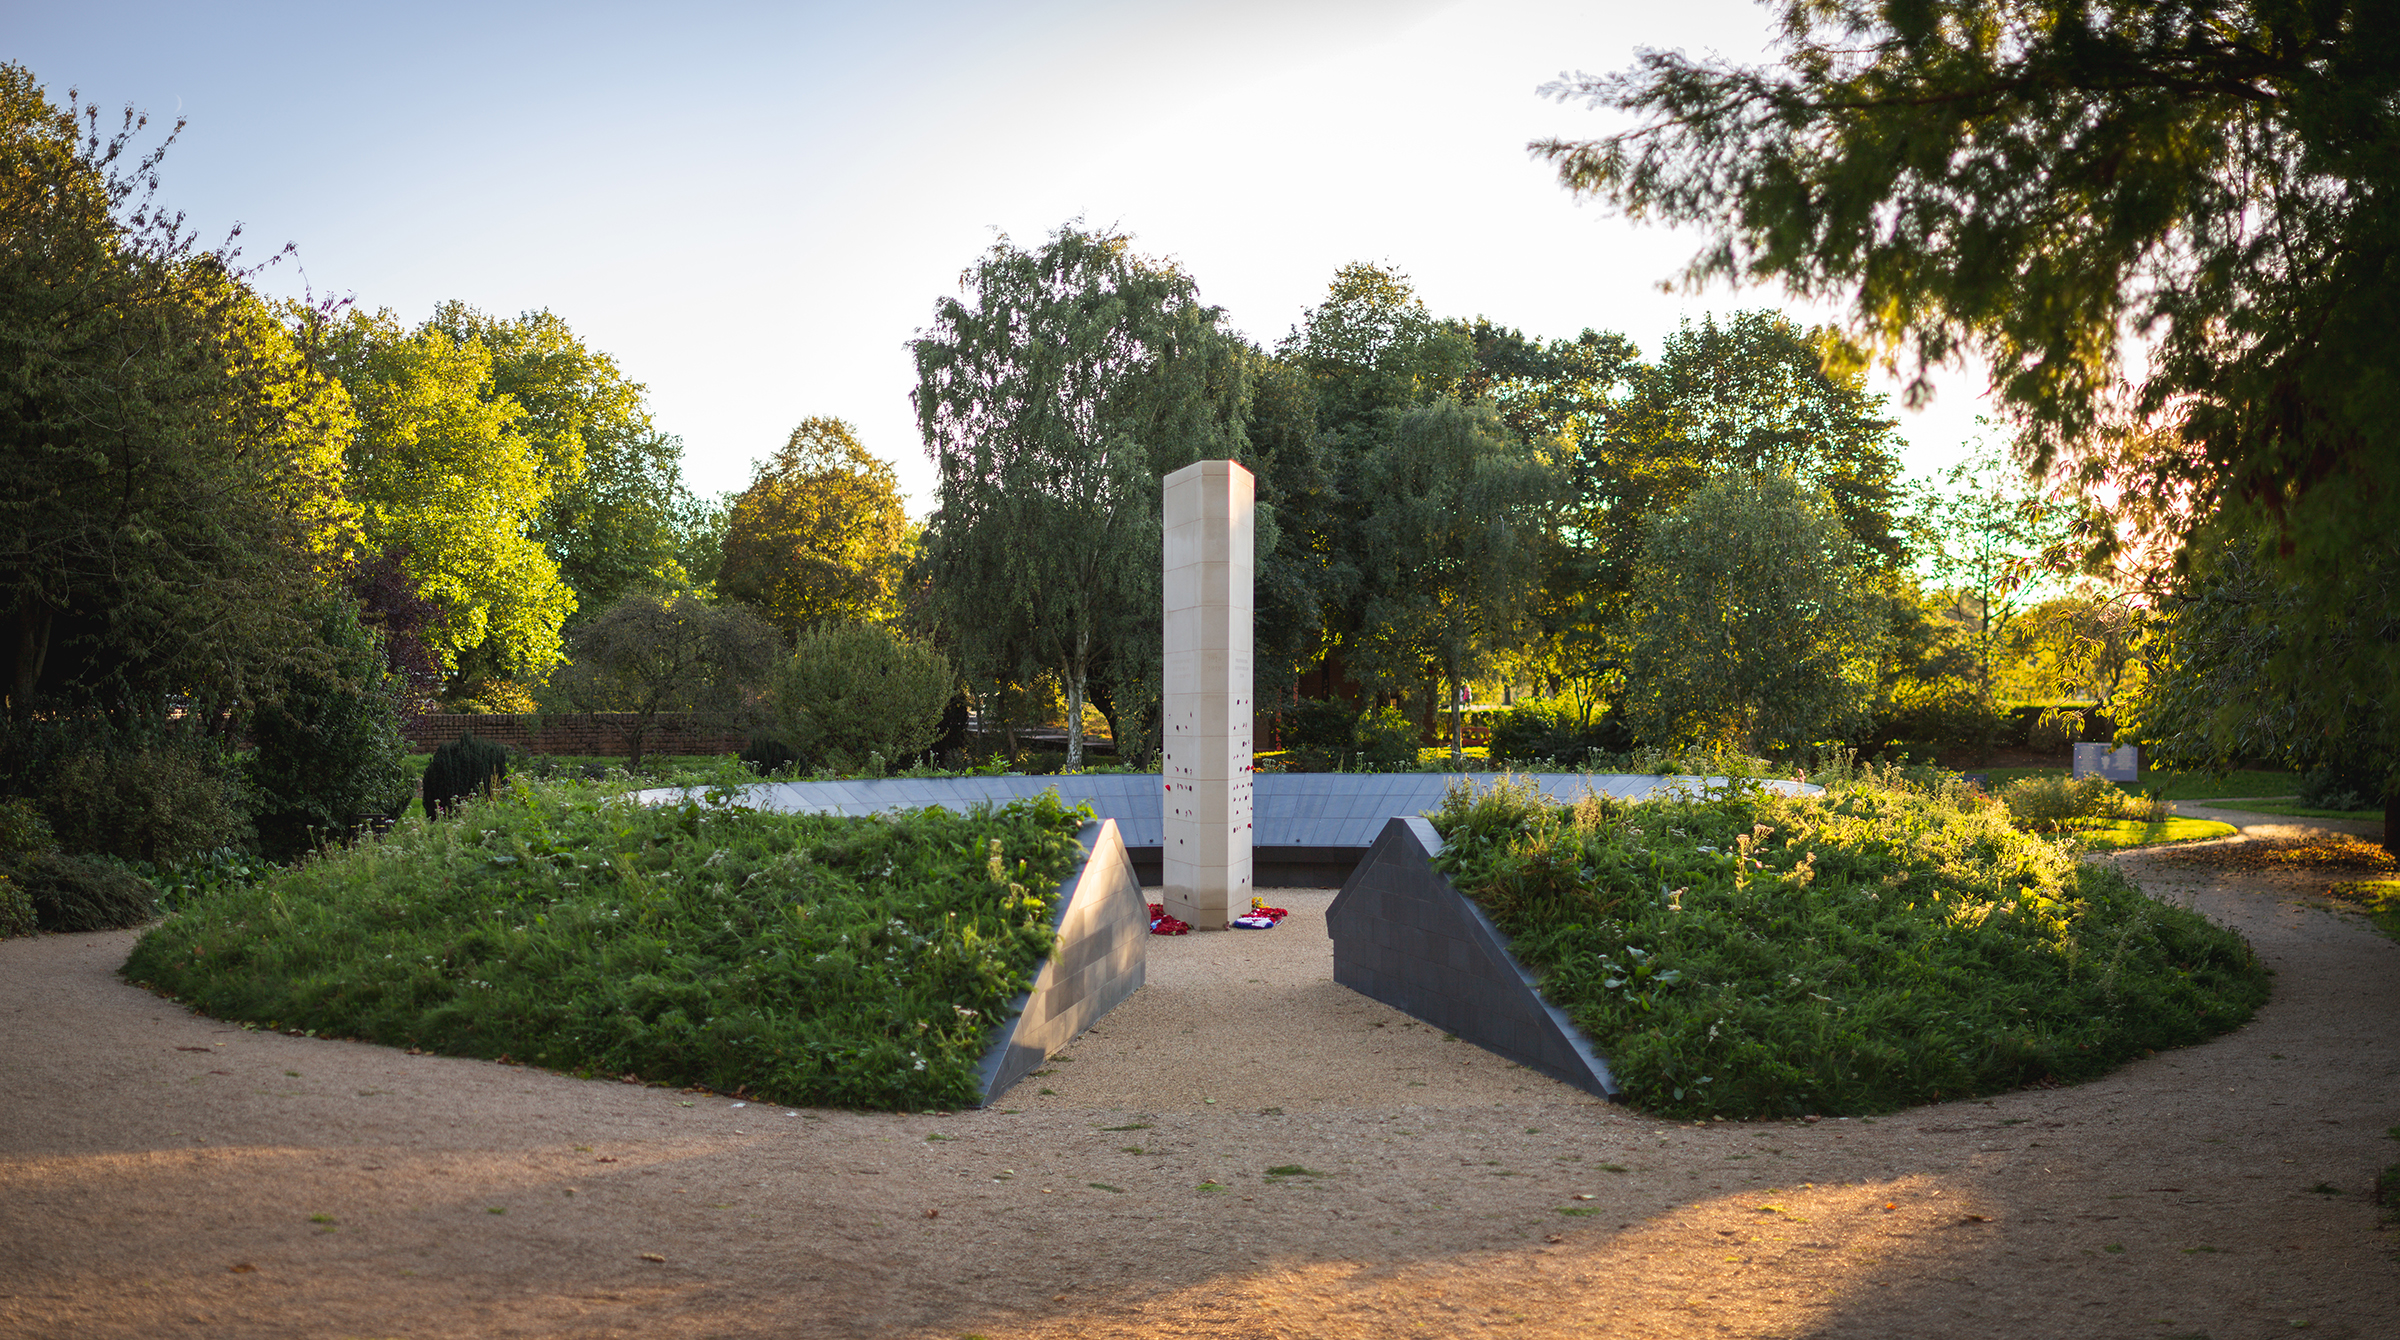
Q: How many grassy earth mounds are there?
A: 2